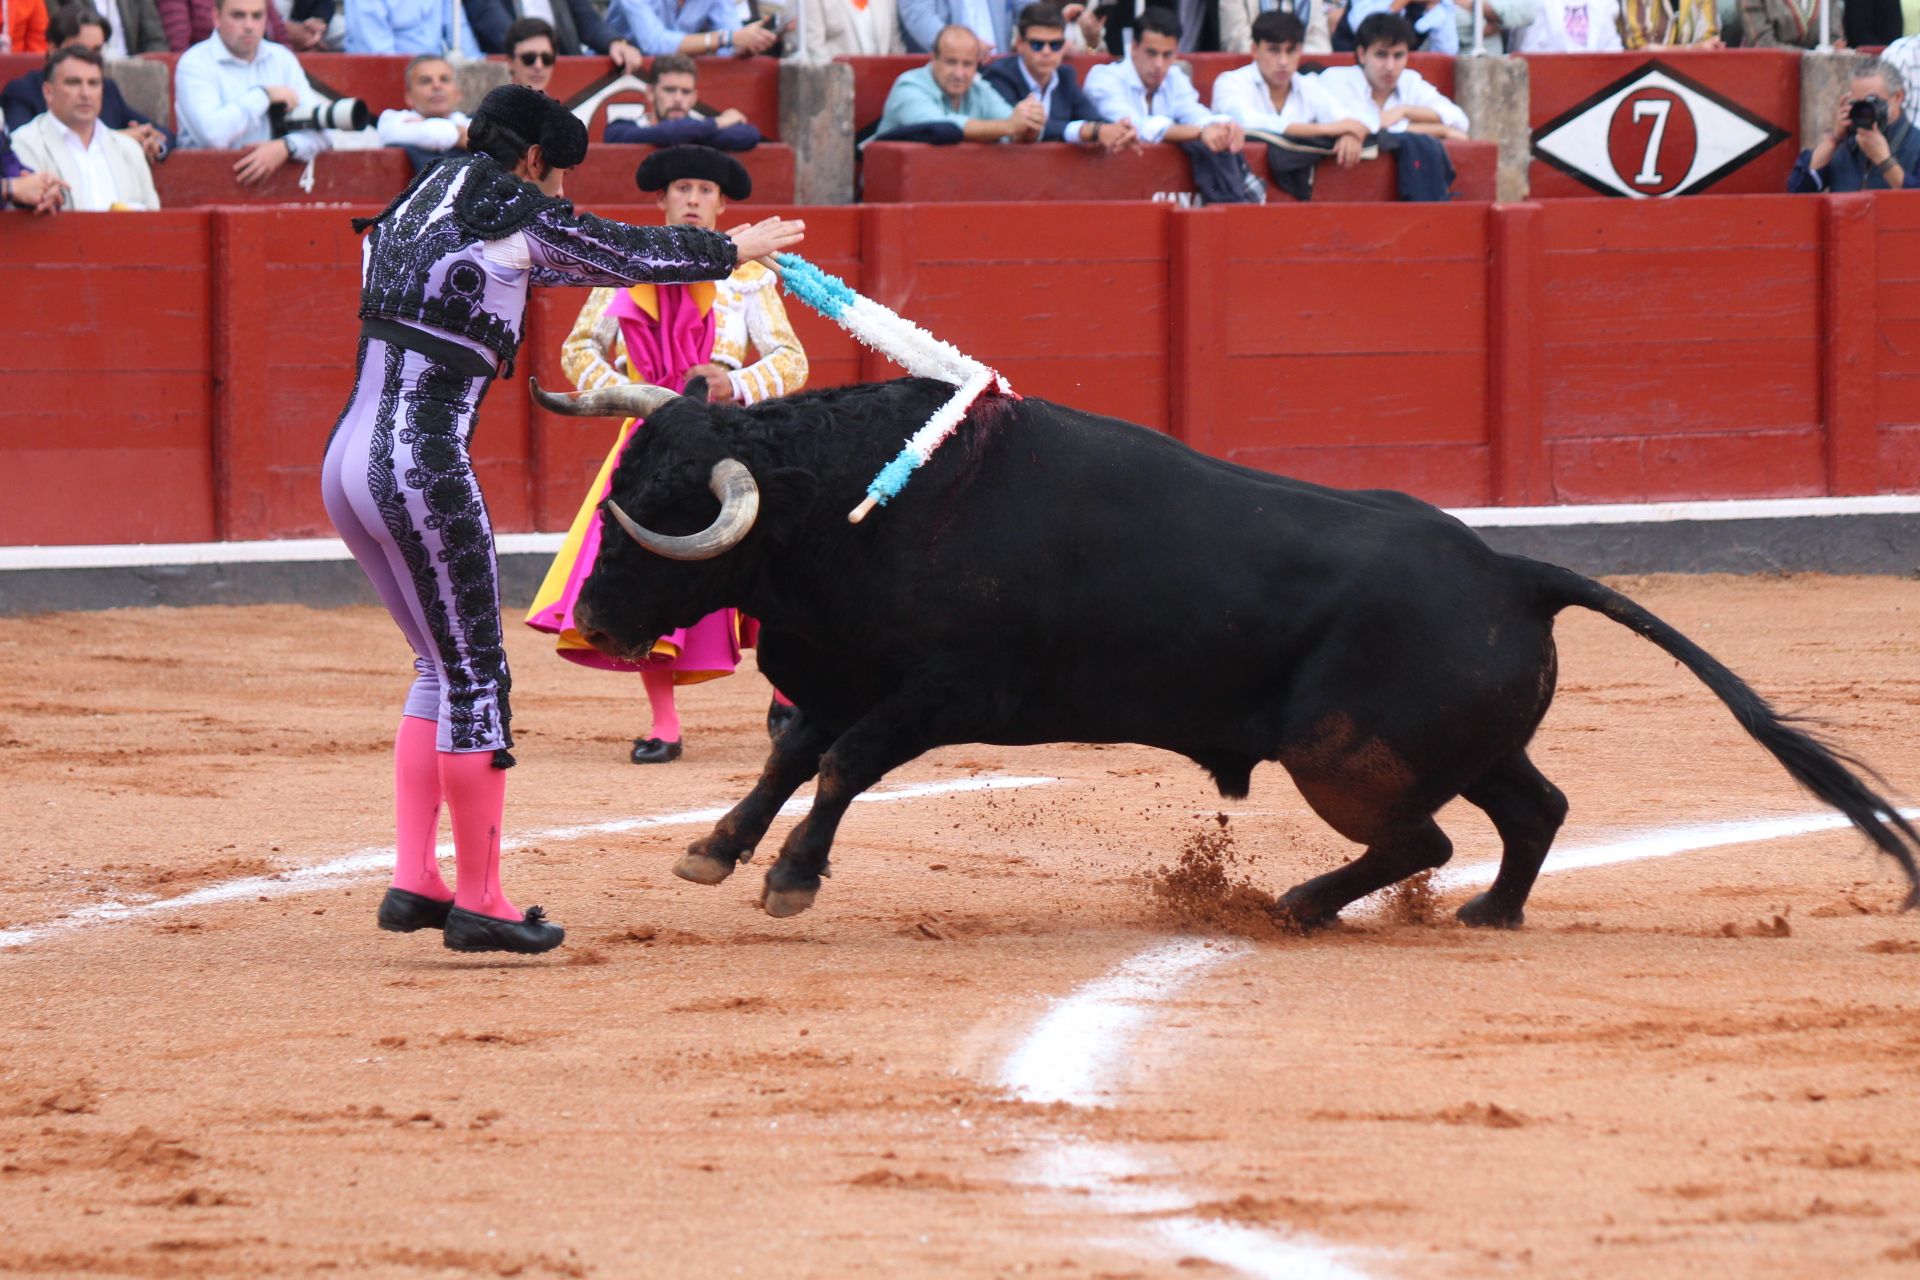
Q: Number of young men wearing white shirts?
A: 3